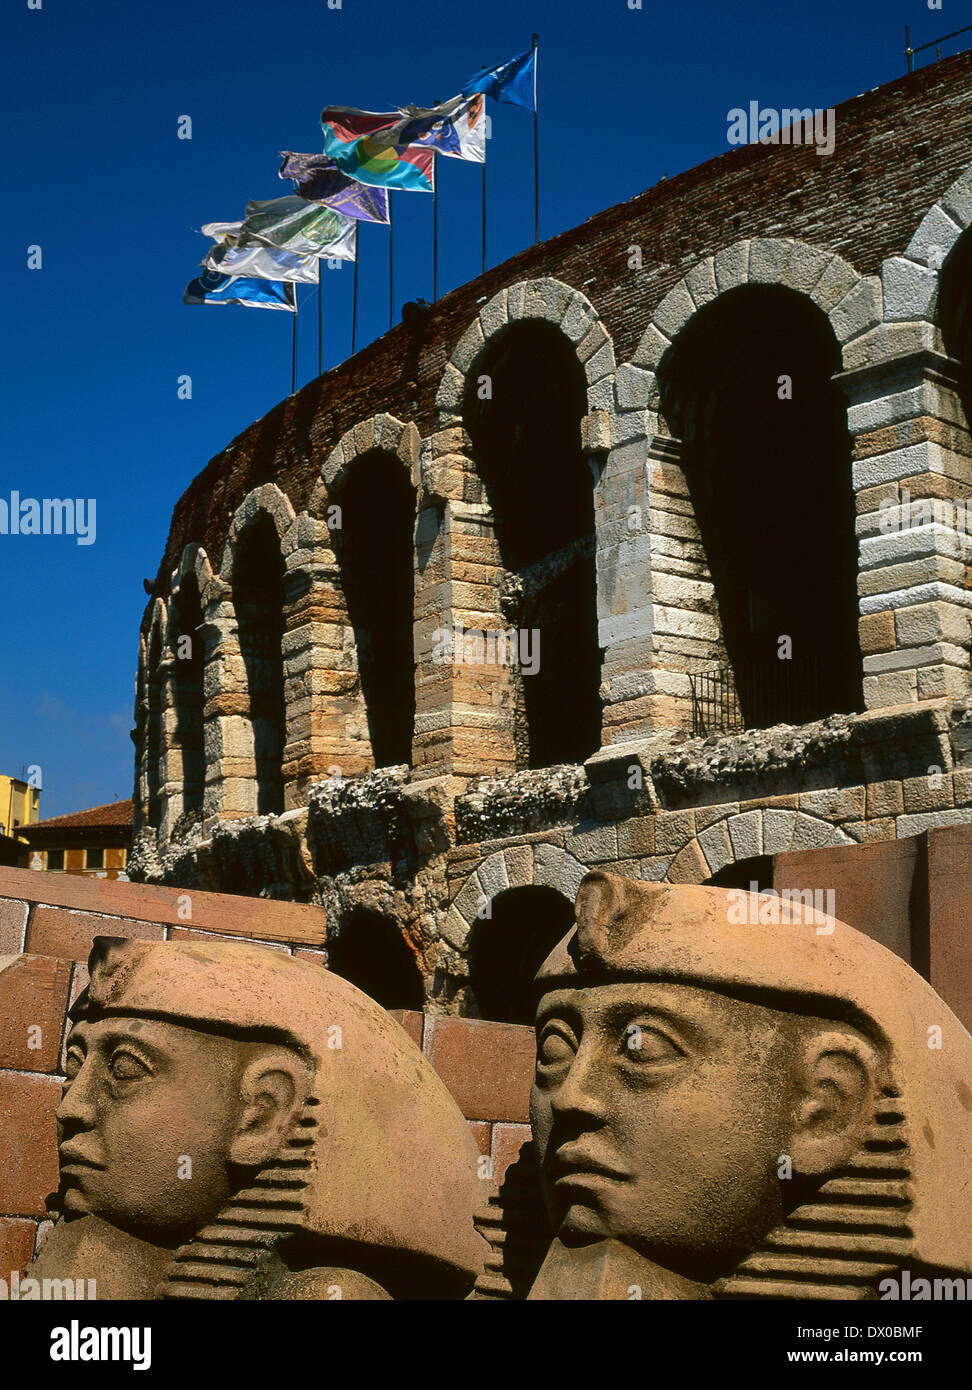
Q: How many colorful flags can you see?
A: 7